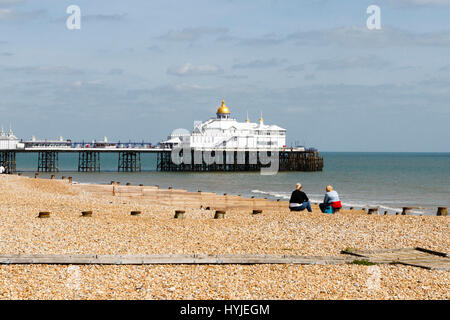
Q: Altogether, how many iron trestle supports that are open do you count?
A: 3